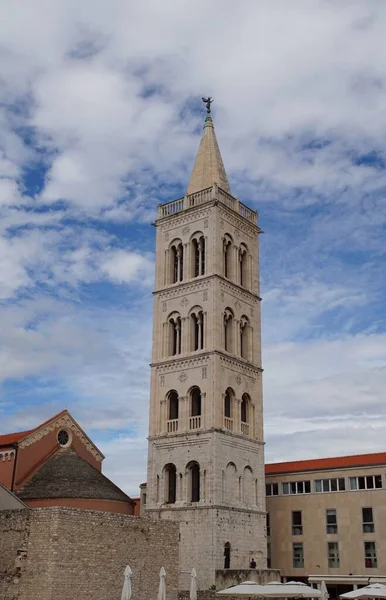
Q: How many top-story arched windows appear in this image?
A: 4